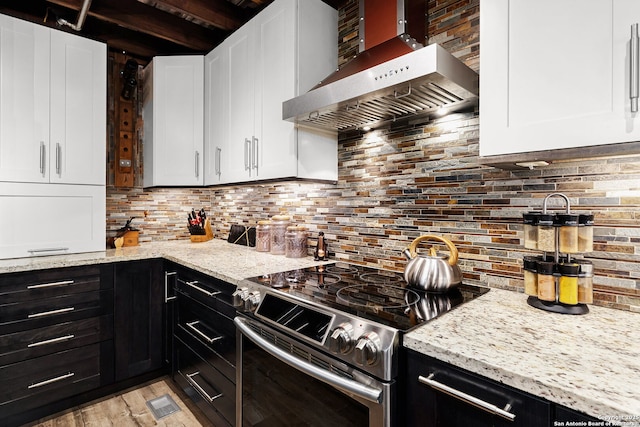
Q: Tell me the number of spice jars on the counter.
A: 8